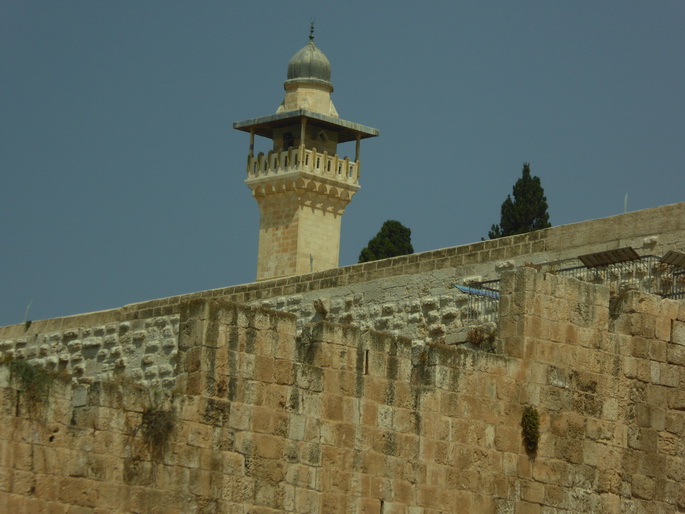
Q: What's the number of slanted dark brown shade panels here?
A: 2